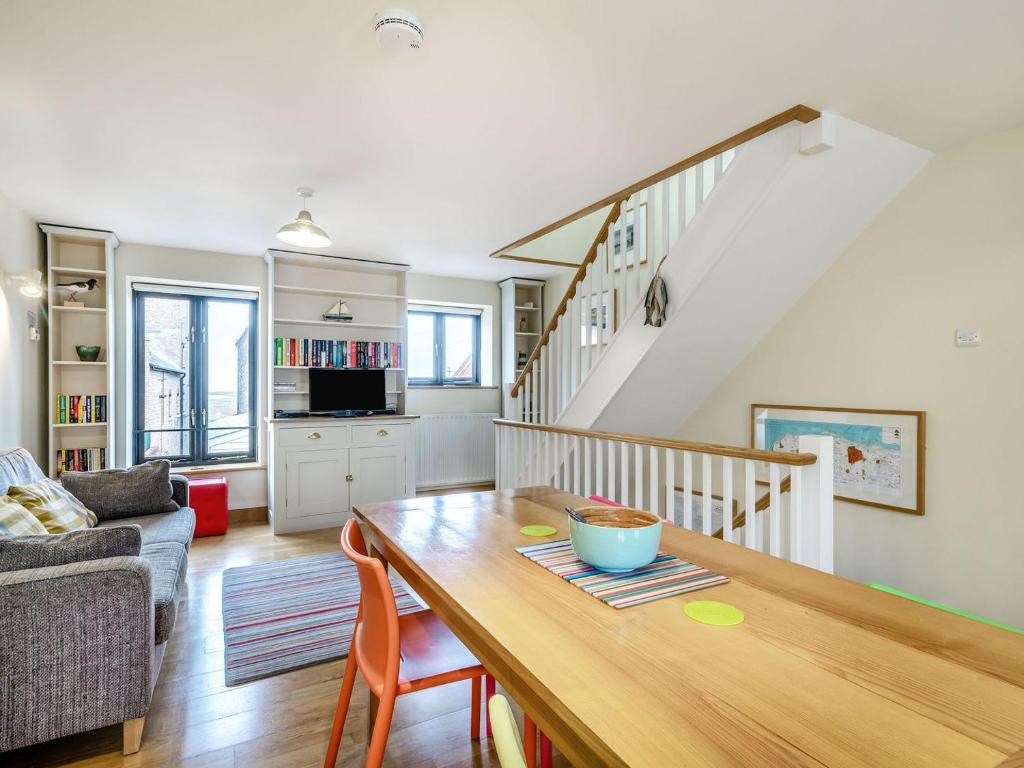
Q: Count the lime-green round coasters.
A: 2